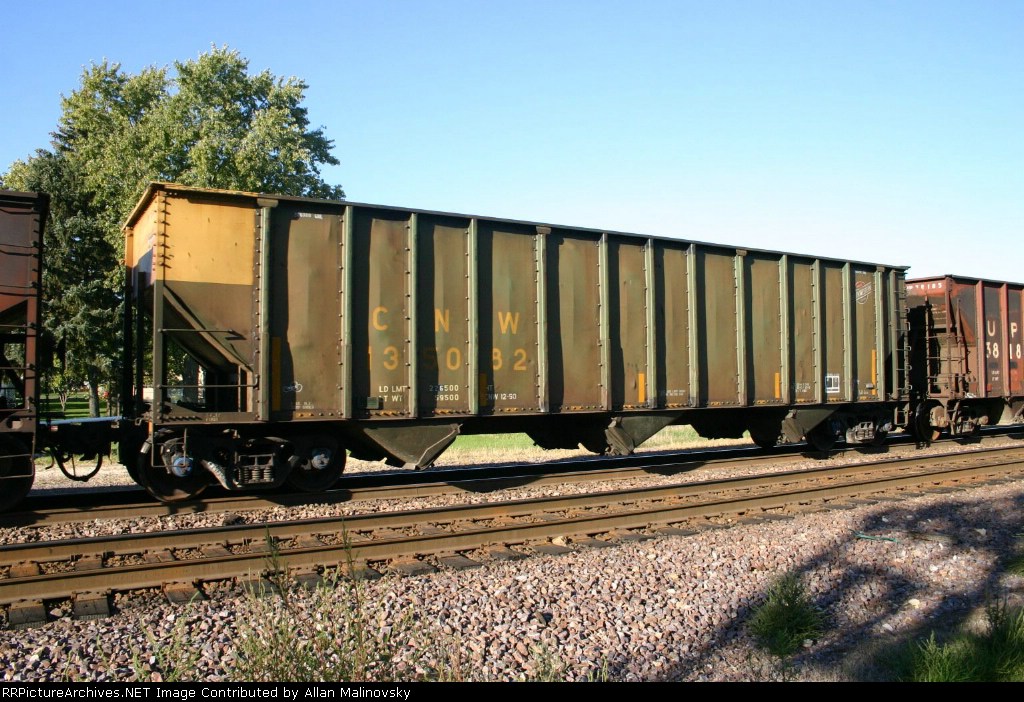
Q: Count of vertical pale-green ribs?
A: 13